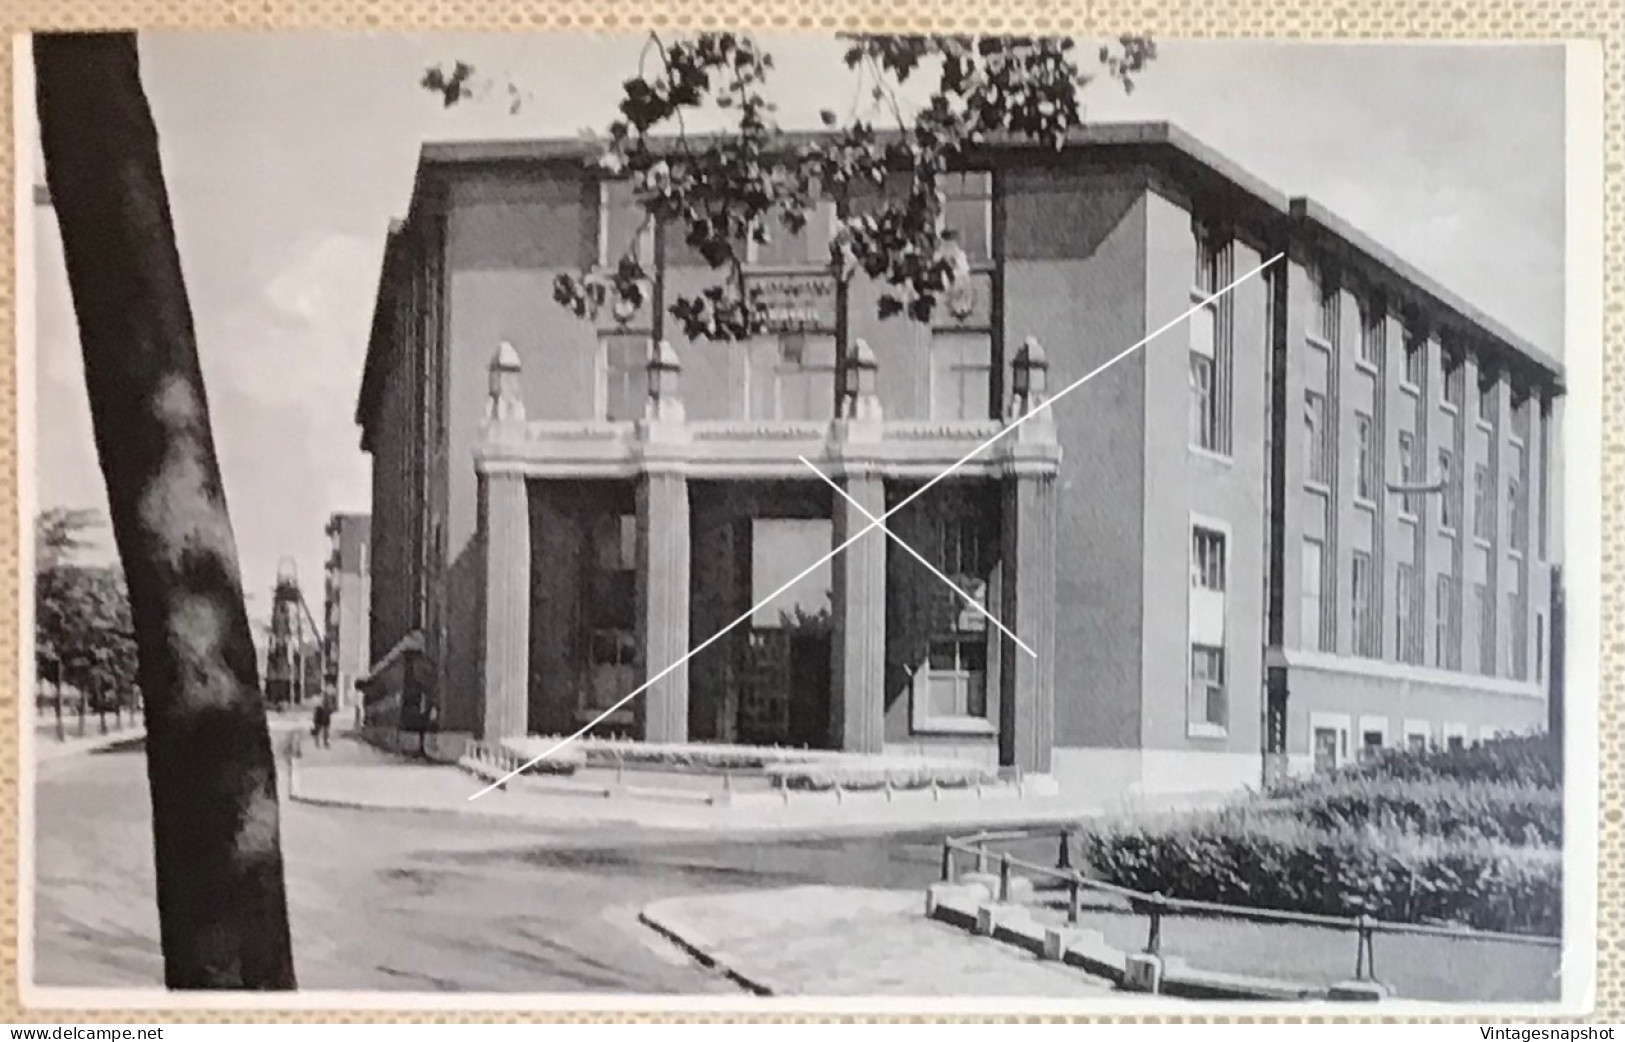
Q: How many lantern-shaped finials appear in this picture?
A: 4